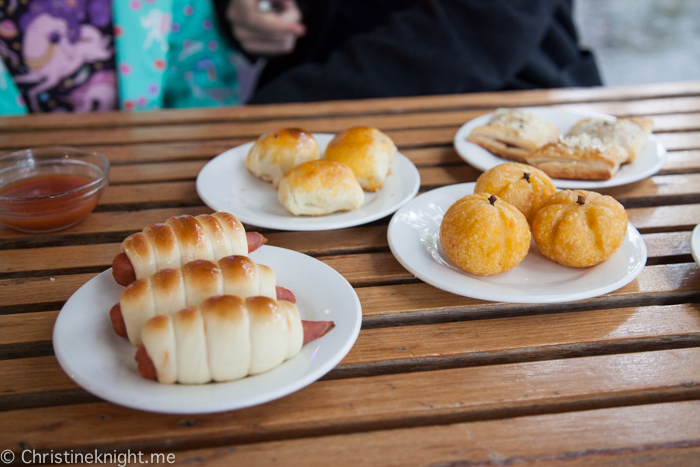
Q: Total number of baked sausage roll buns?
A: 3